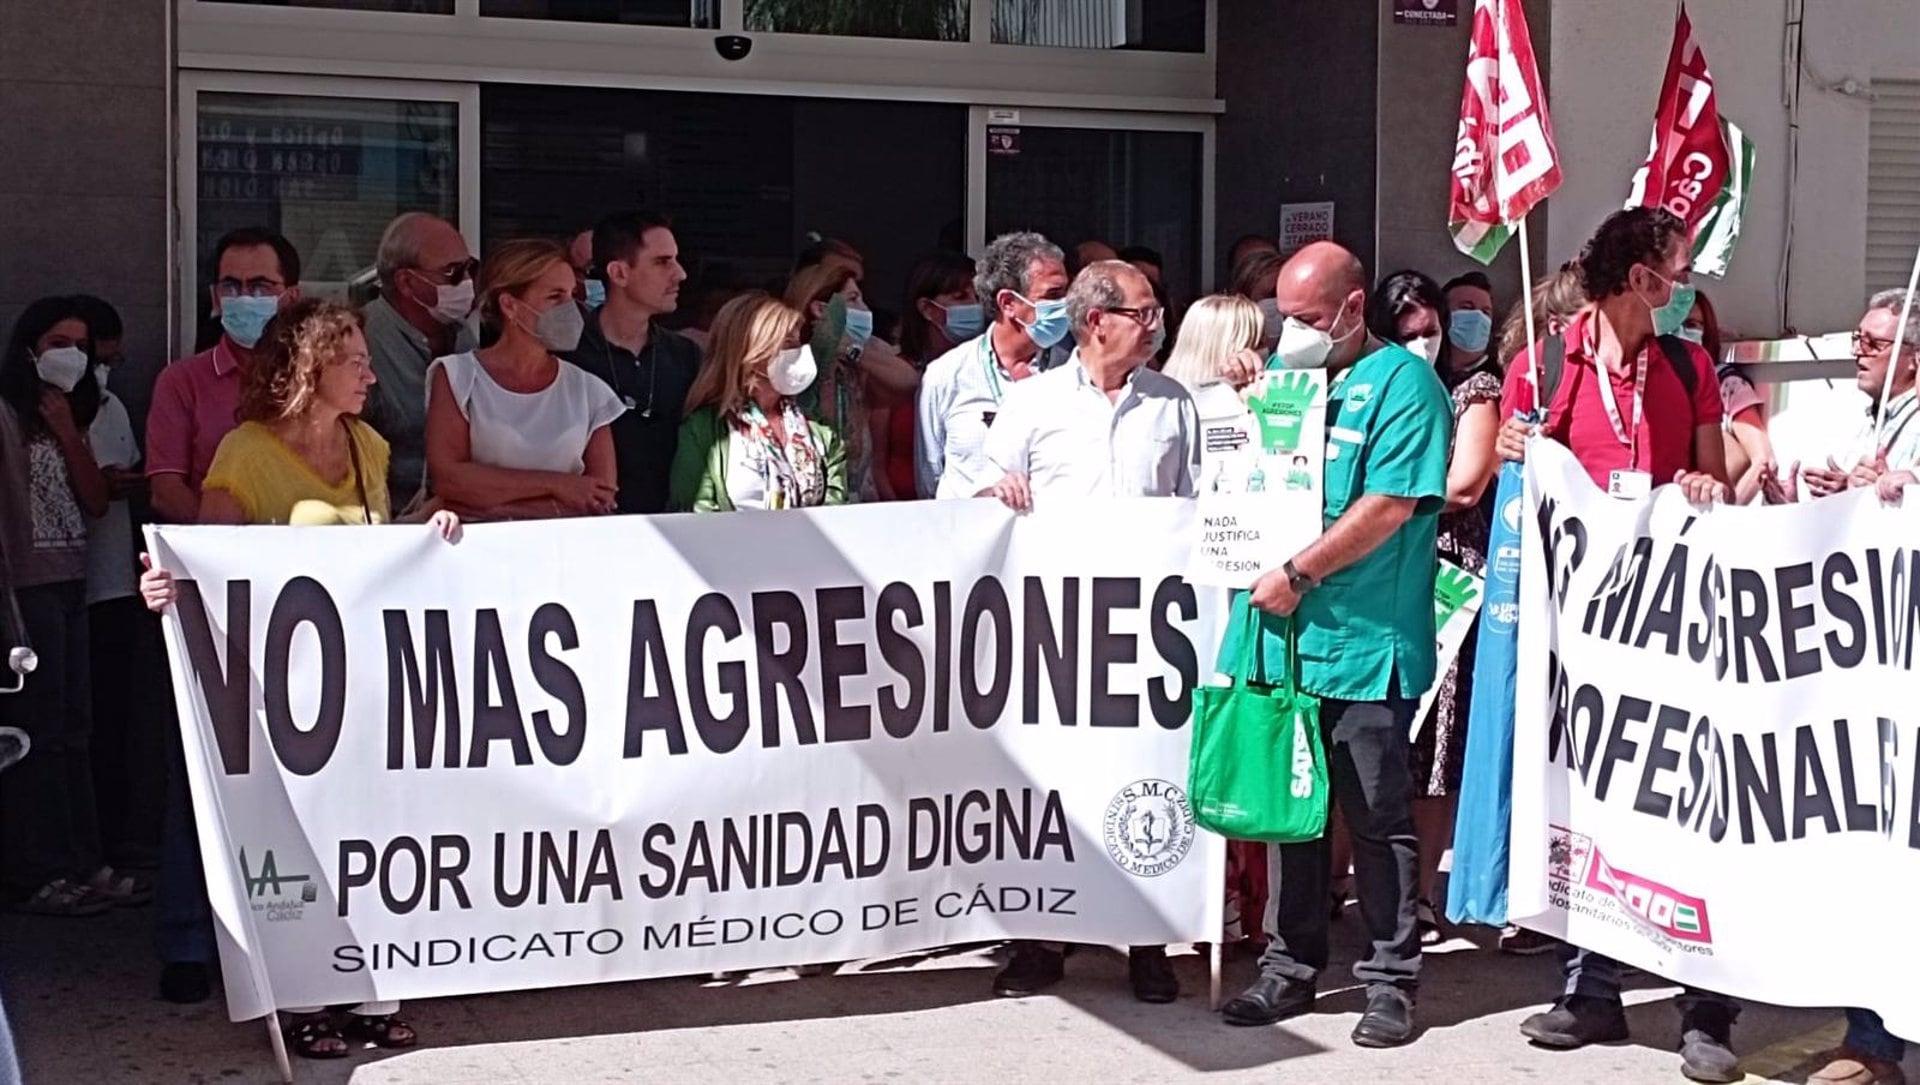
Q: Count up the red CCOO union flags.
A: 2